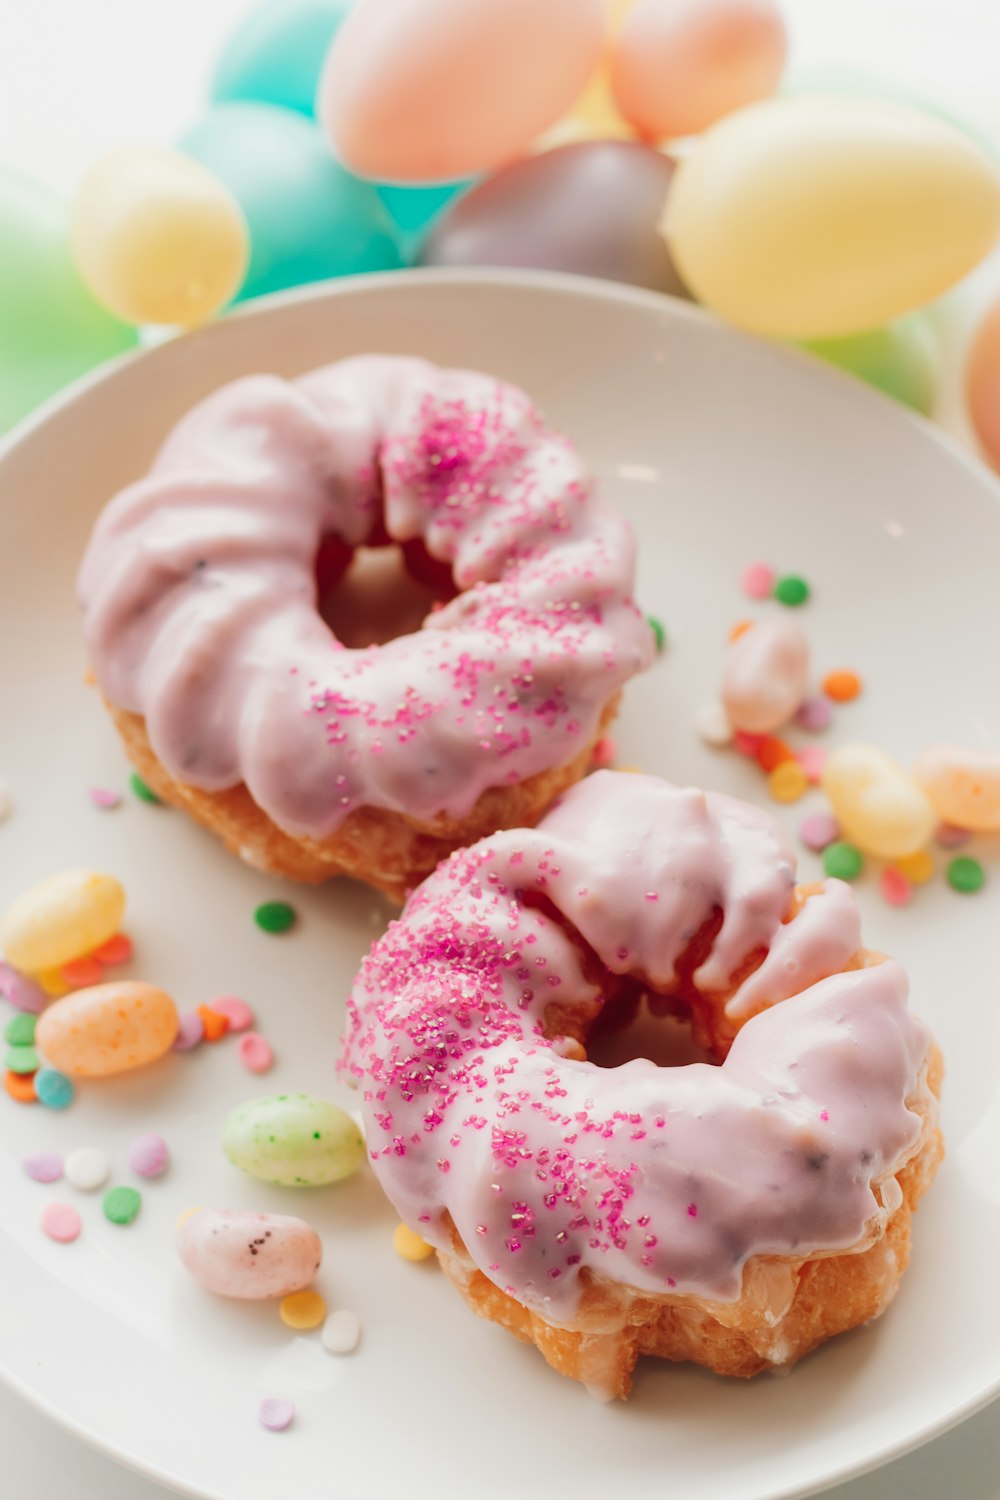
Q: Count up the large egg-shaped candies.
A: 7